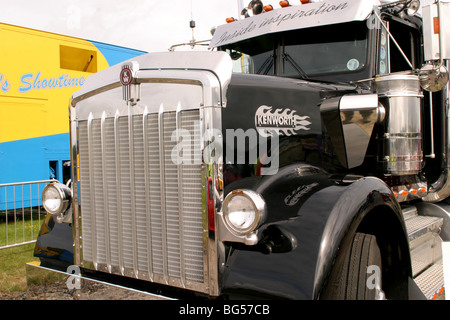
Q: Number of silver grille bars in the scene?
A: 7